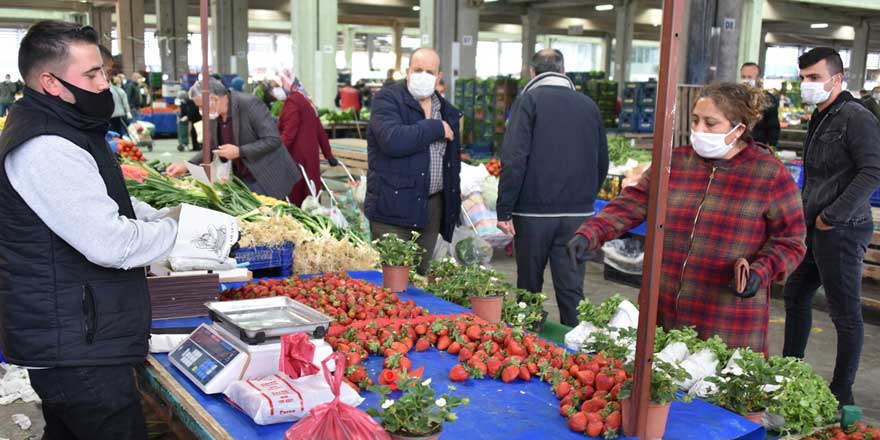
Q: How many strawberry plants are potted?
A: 5